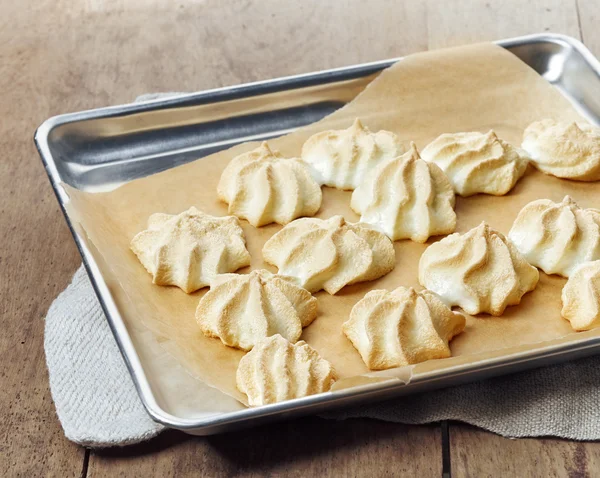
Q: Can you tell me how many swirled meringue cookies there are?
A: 13